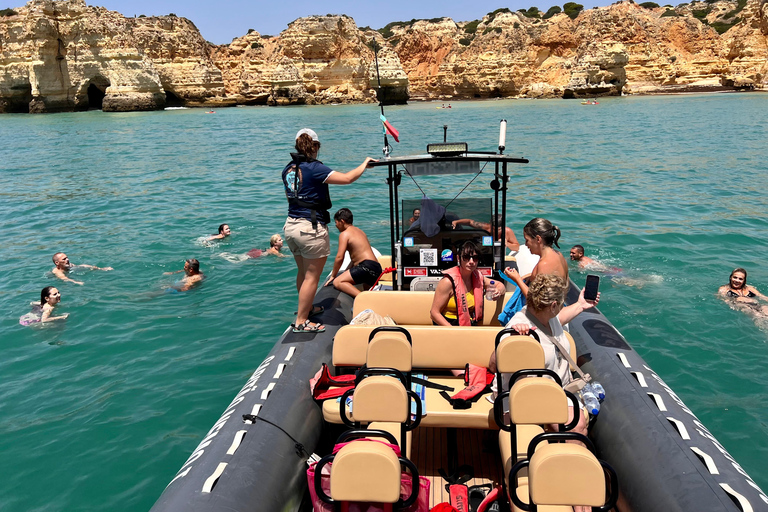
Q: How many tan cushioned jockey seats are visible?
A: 6